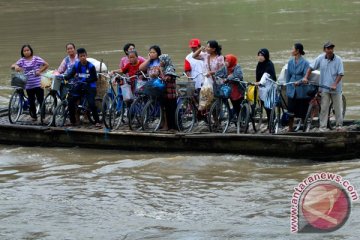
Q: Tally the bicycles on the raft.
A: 12